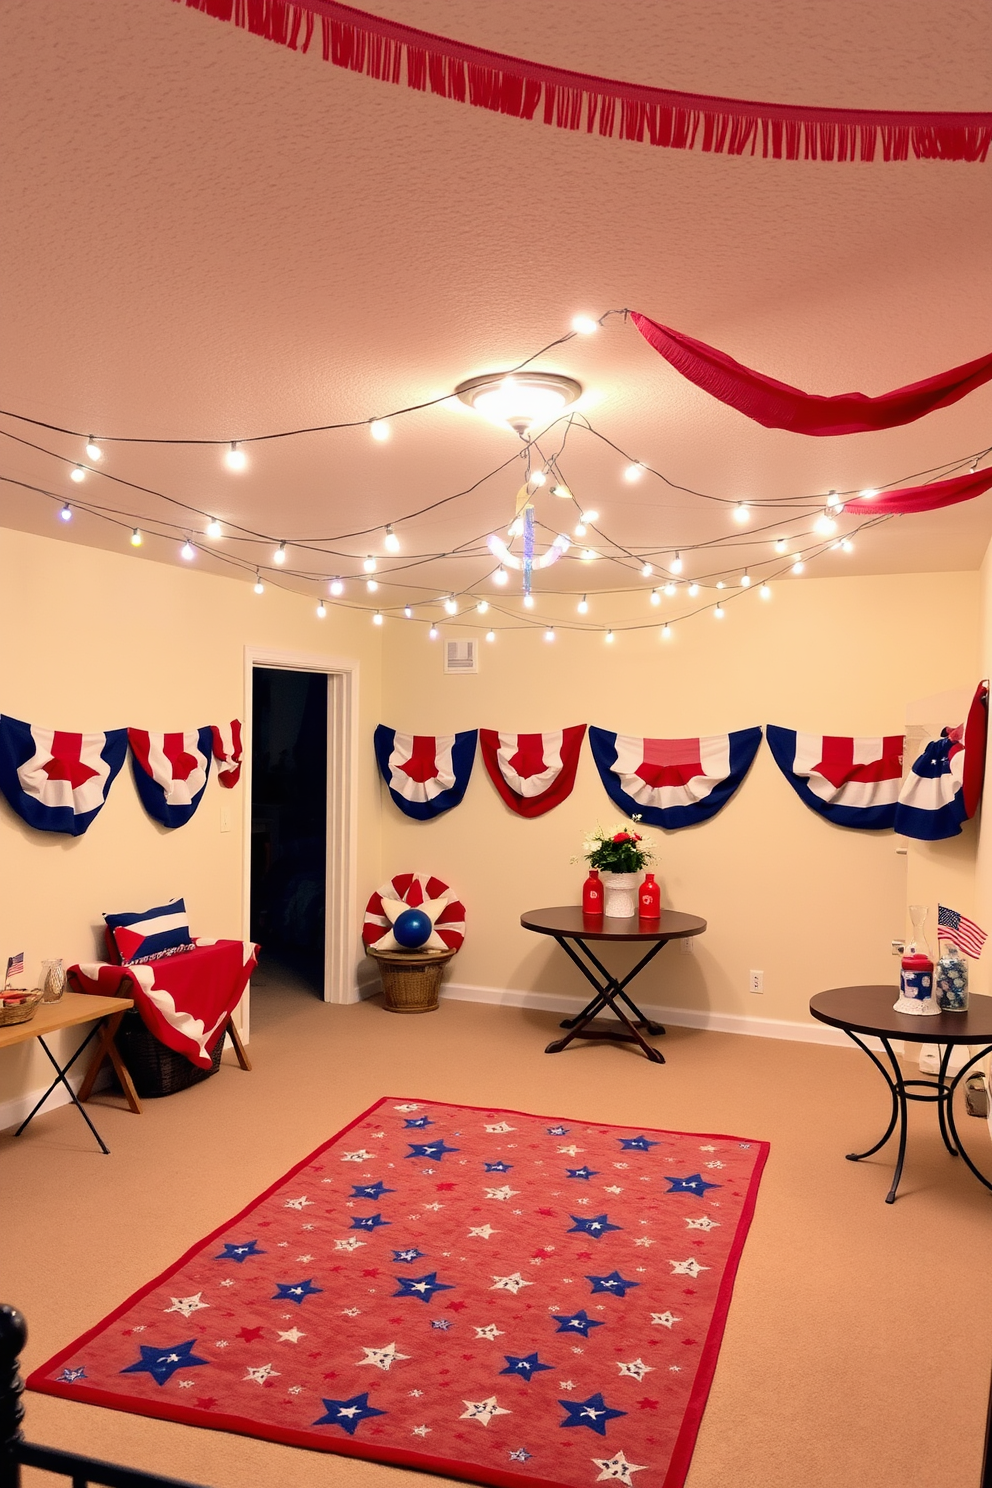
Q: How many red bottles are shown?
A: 2